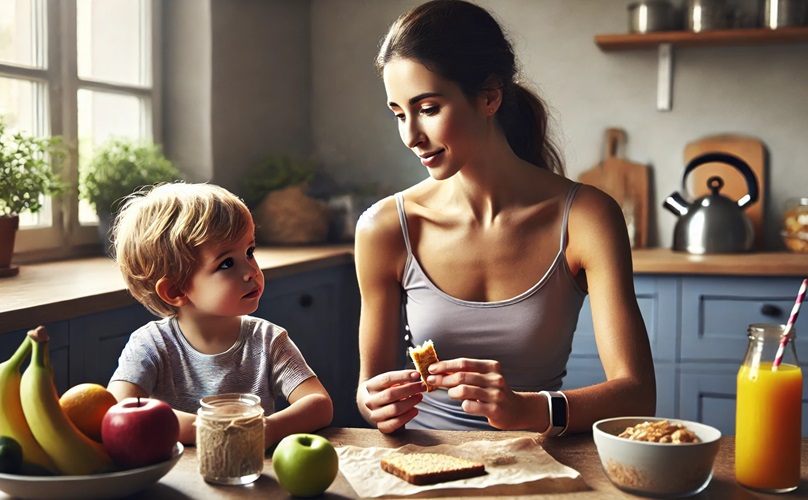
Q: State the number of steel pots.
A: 3